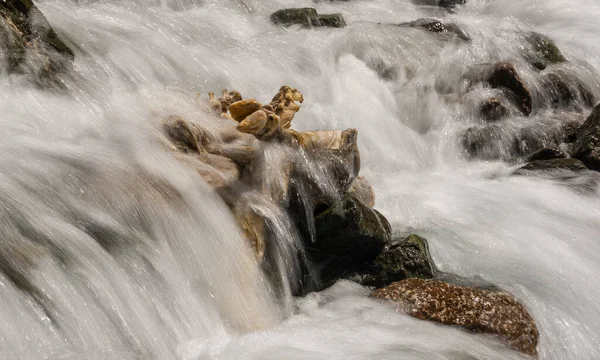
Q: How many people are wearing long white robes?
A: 0